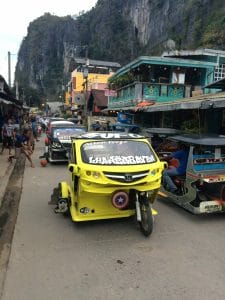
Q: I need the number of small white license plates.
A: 1